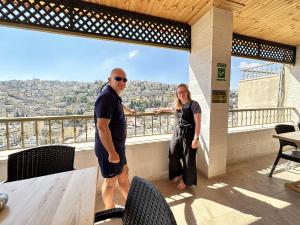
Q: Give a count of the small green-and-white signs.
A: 1